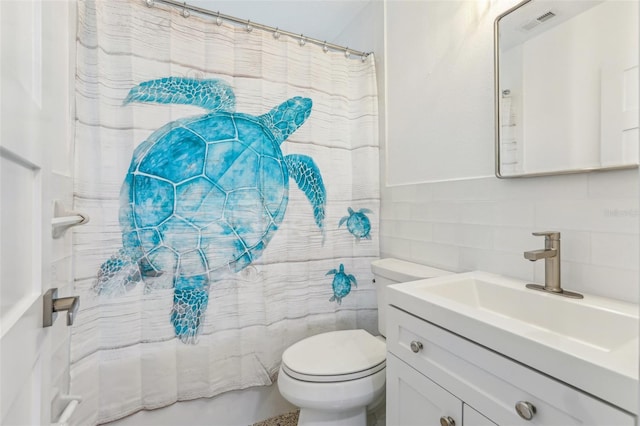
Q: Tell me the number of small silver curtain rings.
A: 9